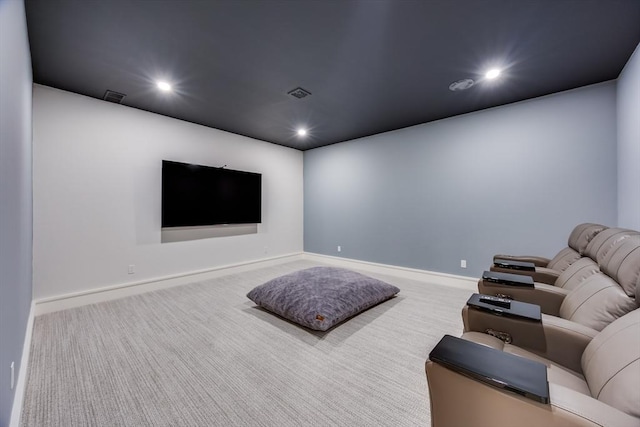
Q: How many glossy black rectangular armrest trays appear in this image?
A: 4